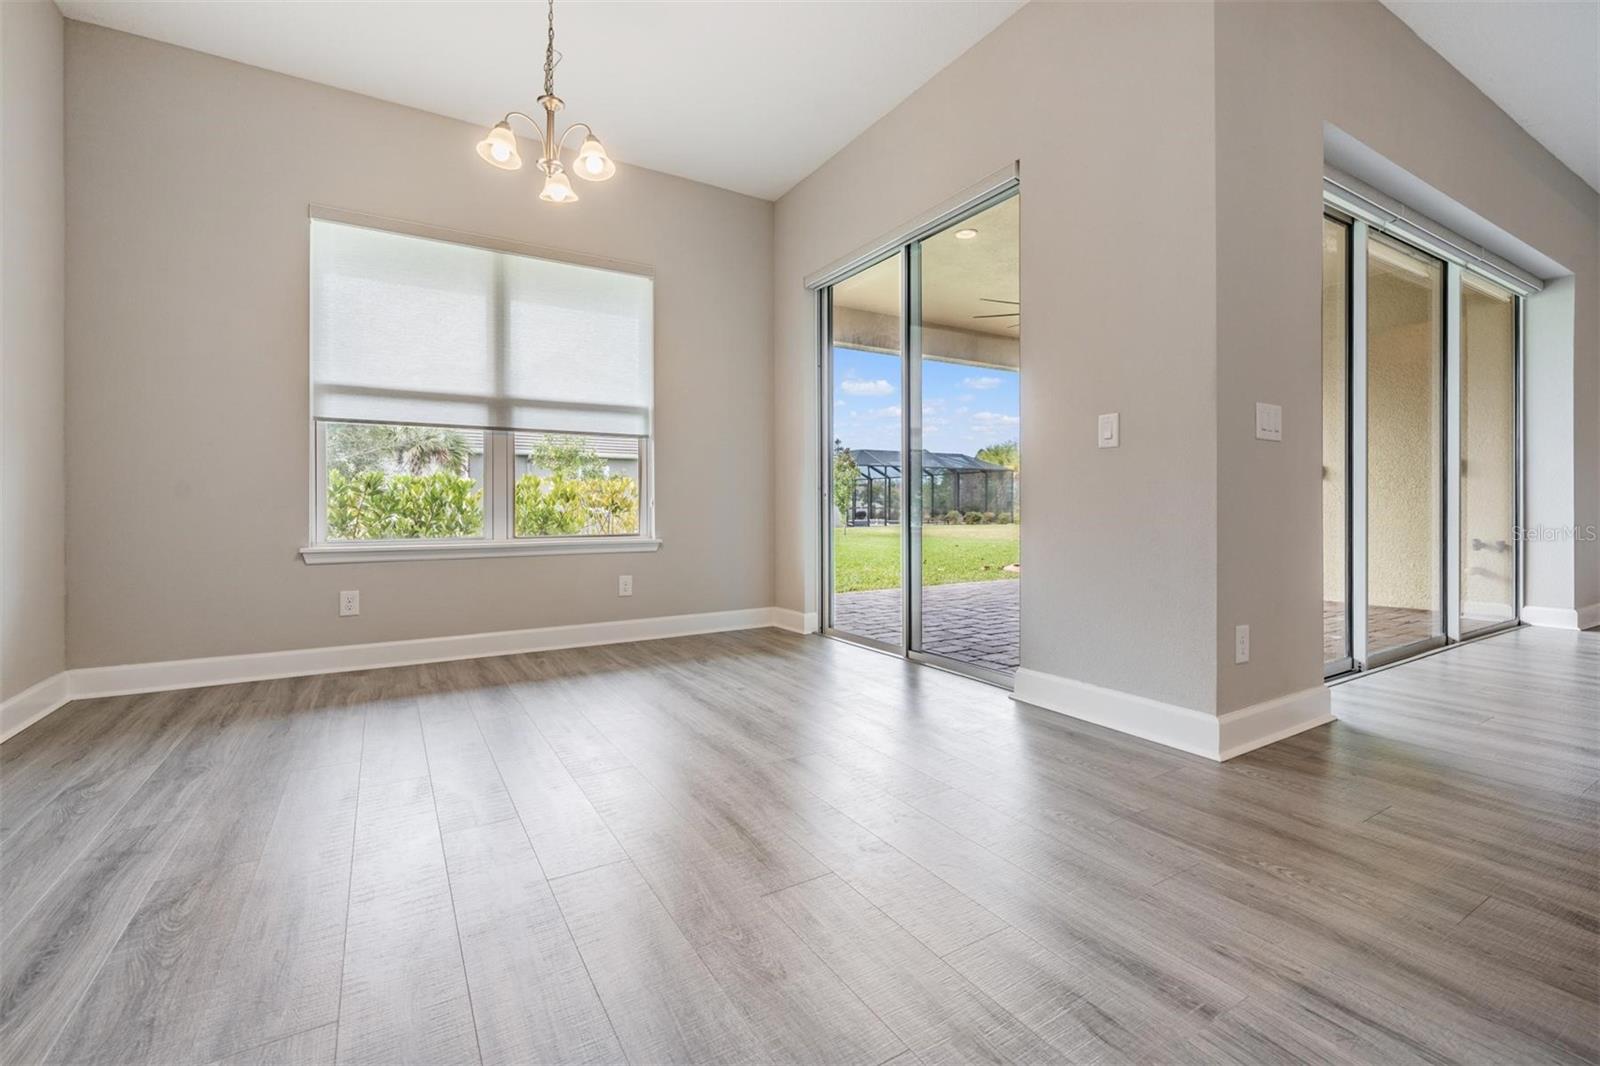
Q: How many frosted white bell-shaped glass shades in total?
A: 3